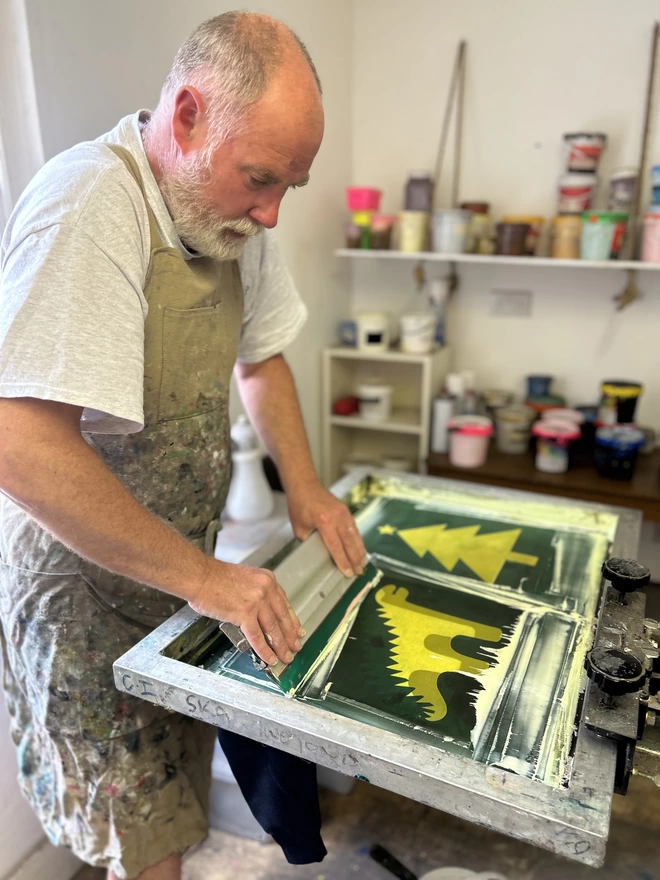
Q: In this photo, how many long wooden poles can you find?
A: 3